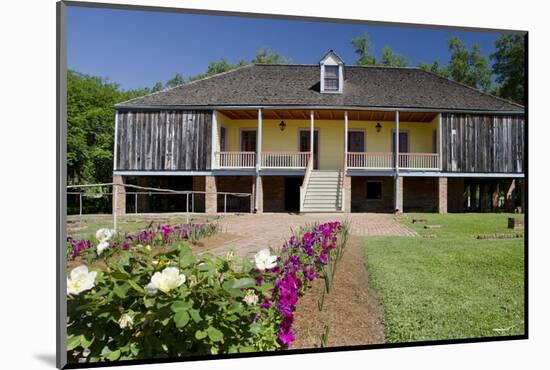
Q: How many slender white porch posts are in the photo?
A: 4